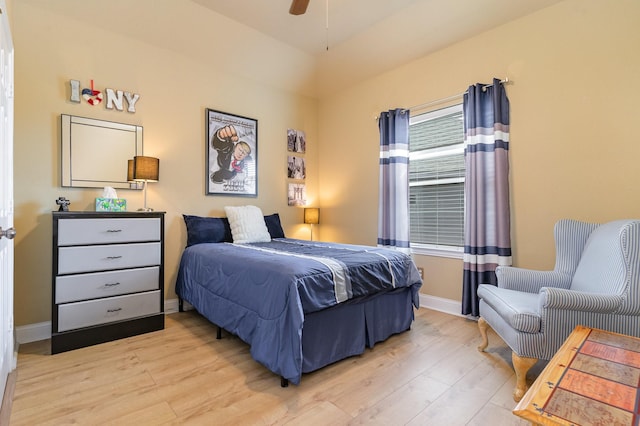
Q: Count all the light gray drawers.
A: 4